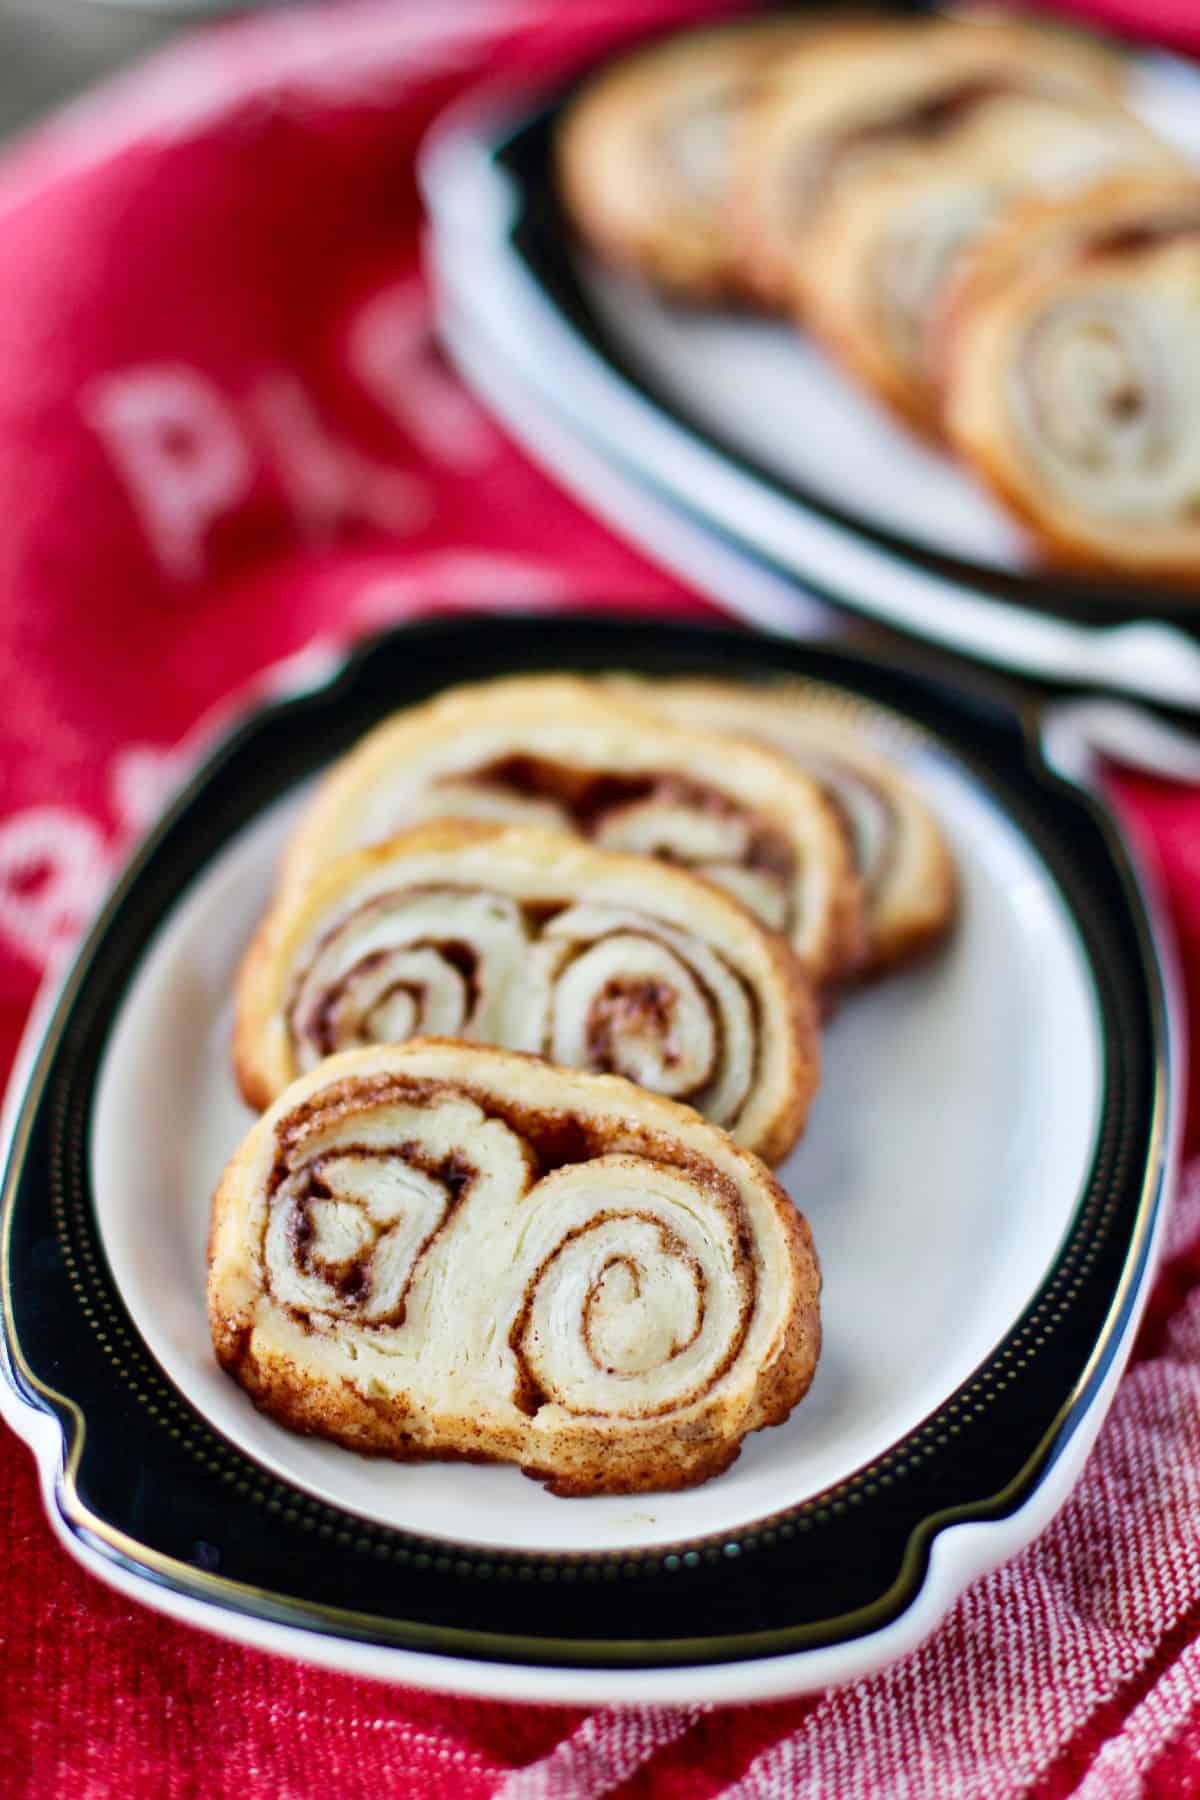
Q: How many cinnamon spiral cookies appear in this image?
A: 9